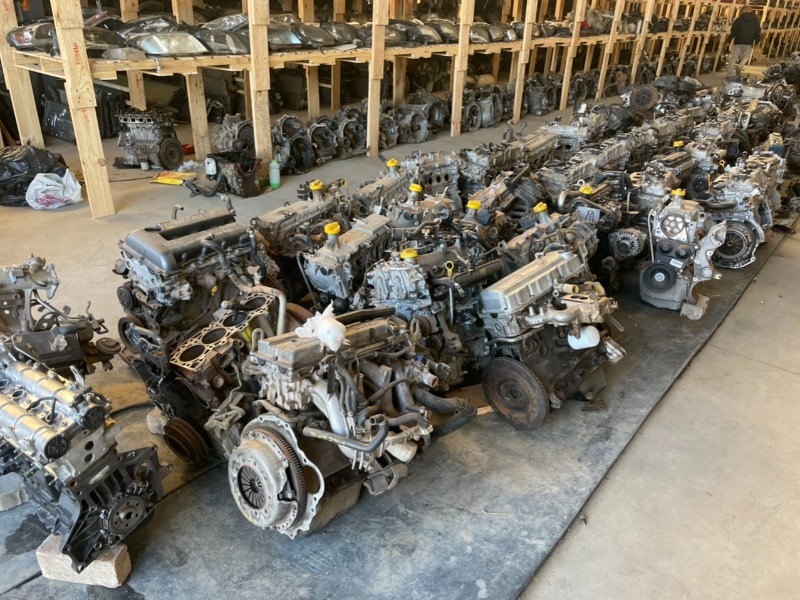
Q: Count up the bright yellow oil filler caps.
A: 10